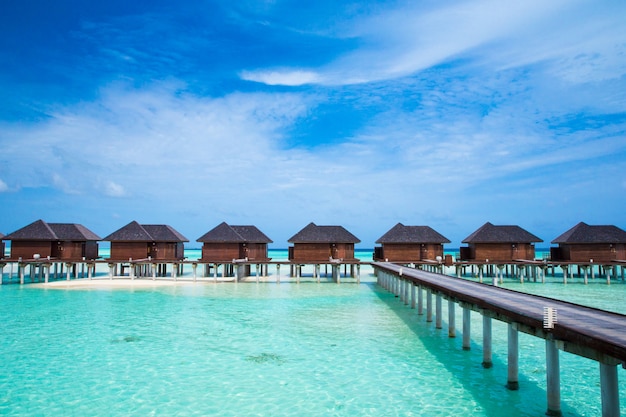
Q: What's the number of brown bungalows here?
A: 7